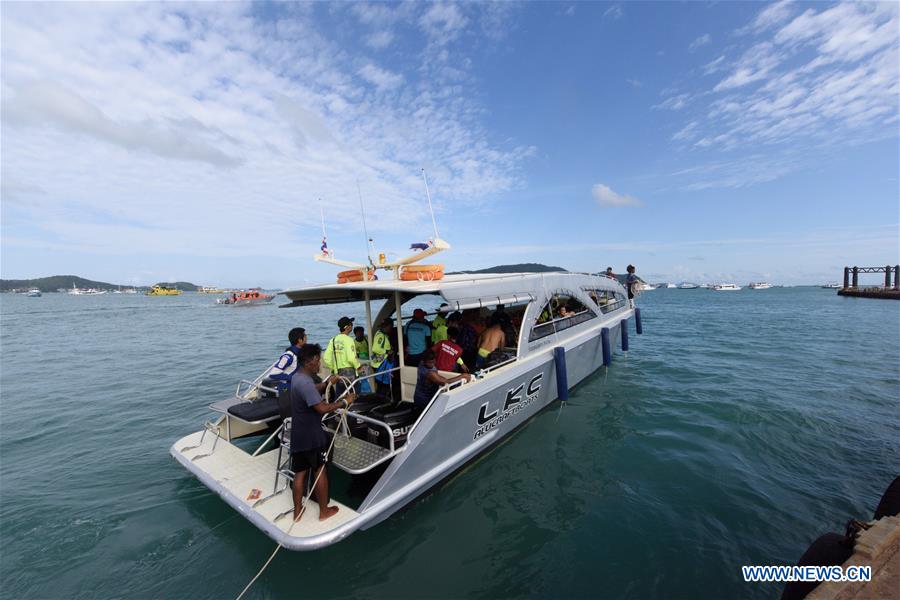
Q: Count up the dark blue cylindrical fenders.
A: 4